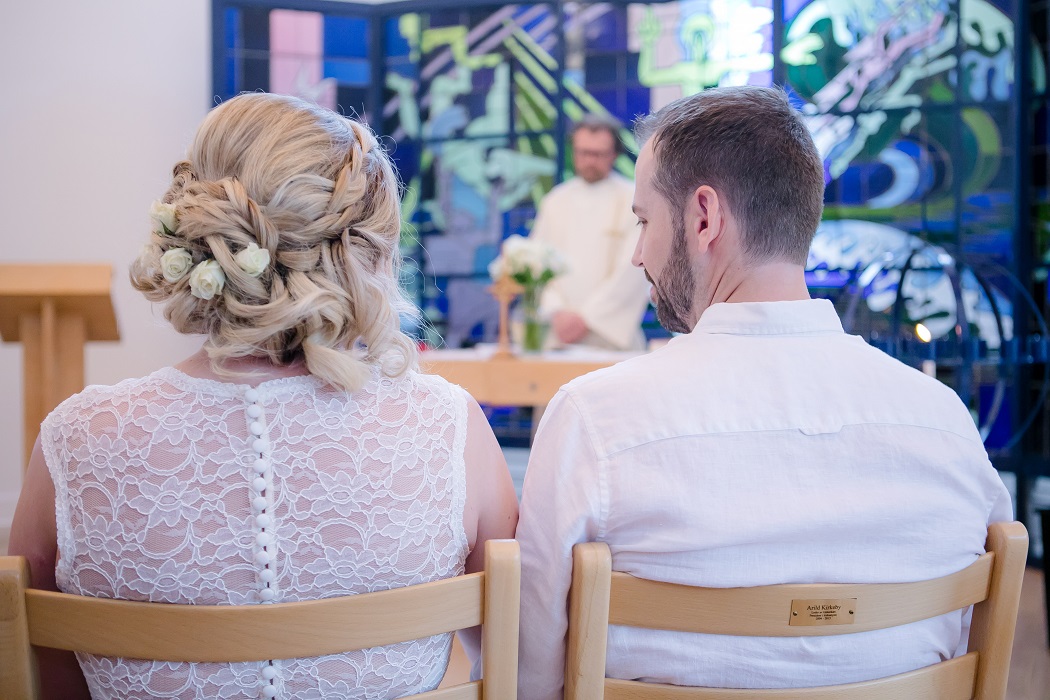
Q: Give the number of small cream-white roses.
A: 4